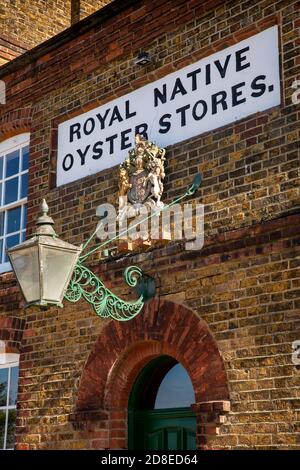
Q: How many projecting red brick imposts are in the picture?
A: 2